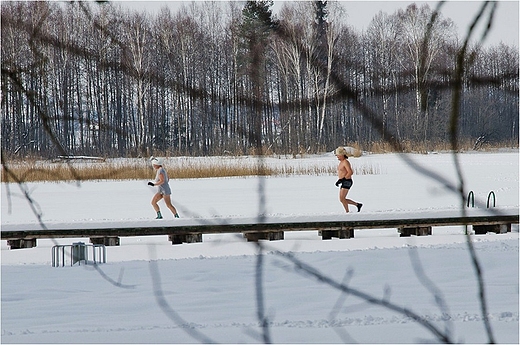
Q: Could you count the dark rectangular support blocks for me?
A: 7